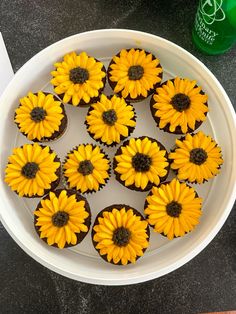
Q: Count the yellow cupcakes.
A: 12